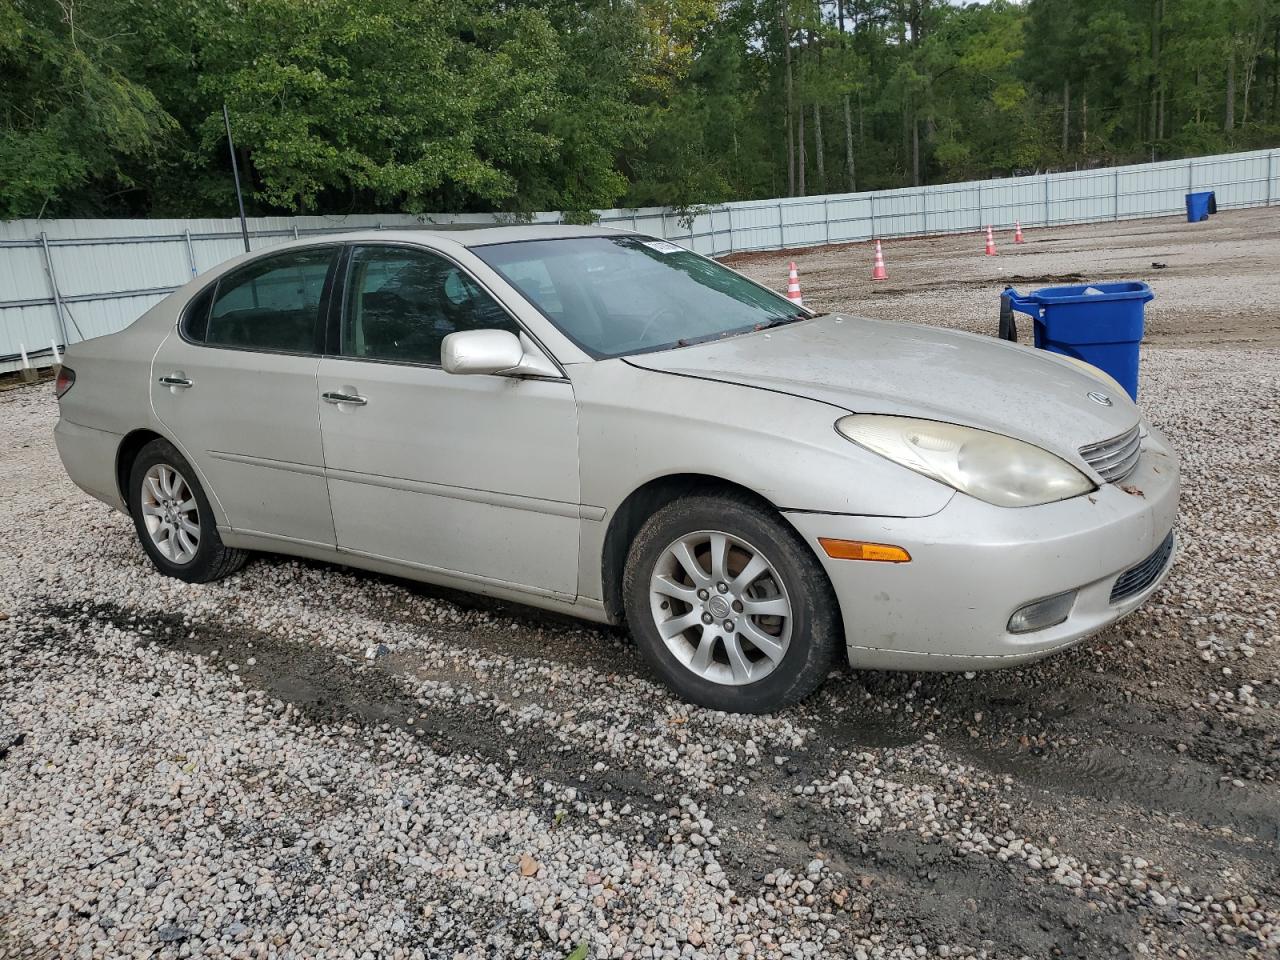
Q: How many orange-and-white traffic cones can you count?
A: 4